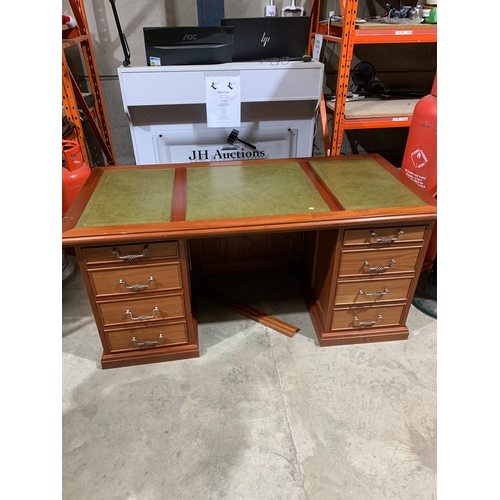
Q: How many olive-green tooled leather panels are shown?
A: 3